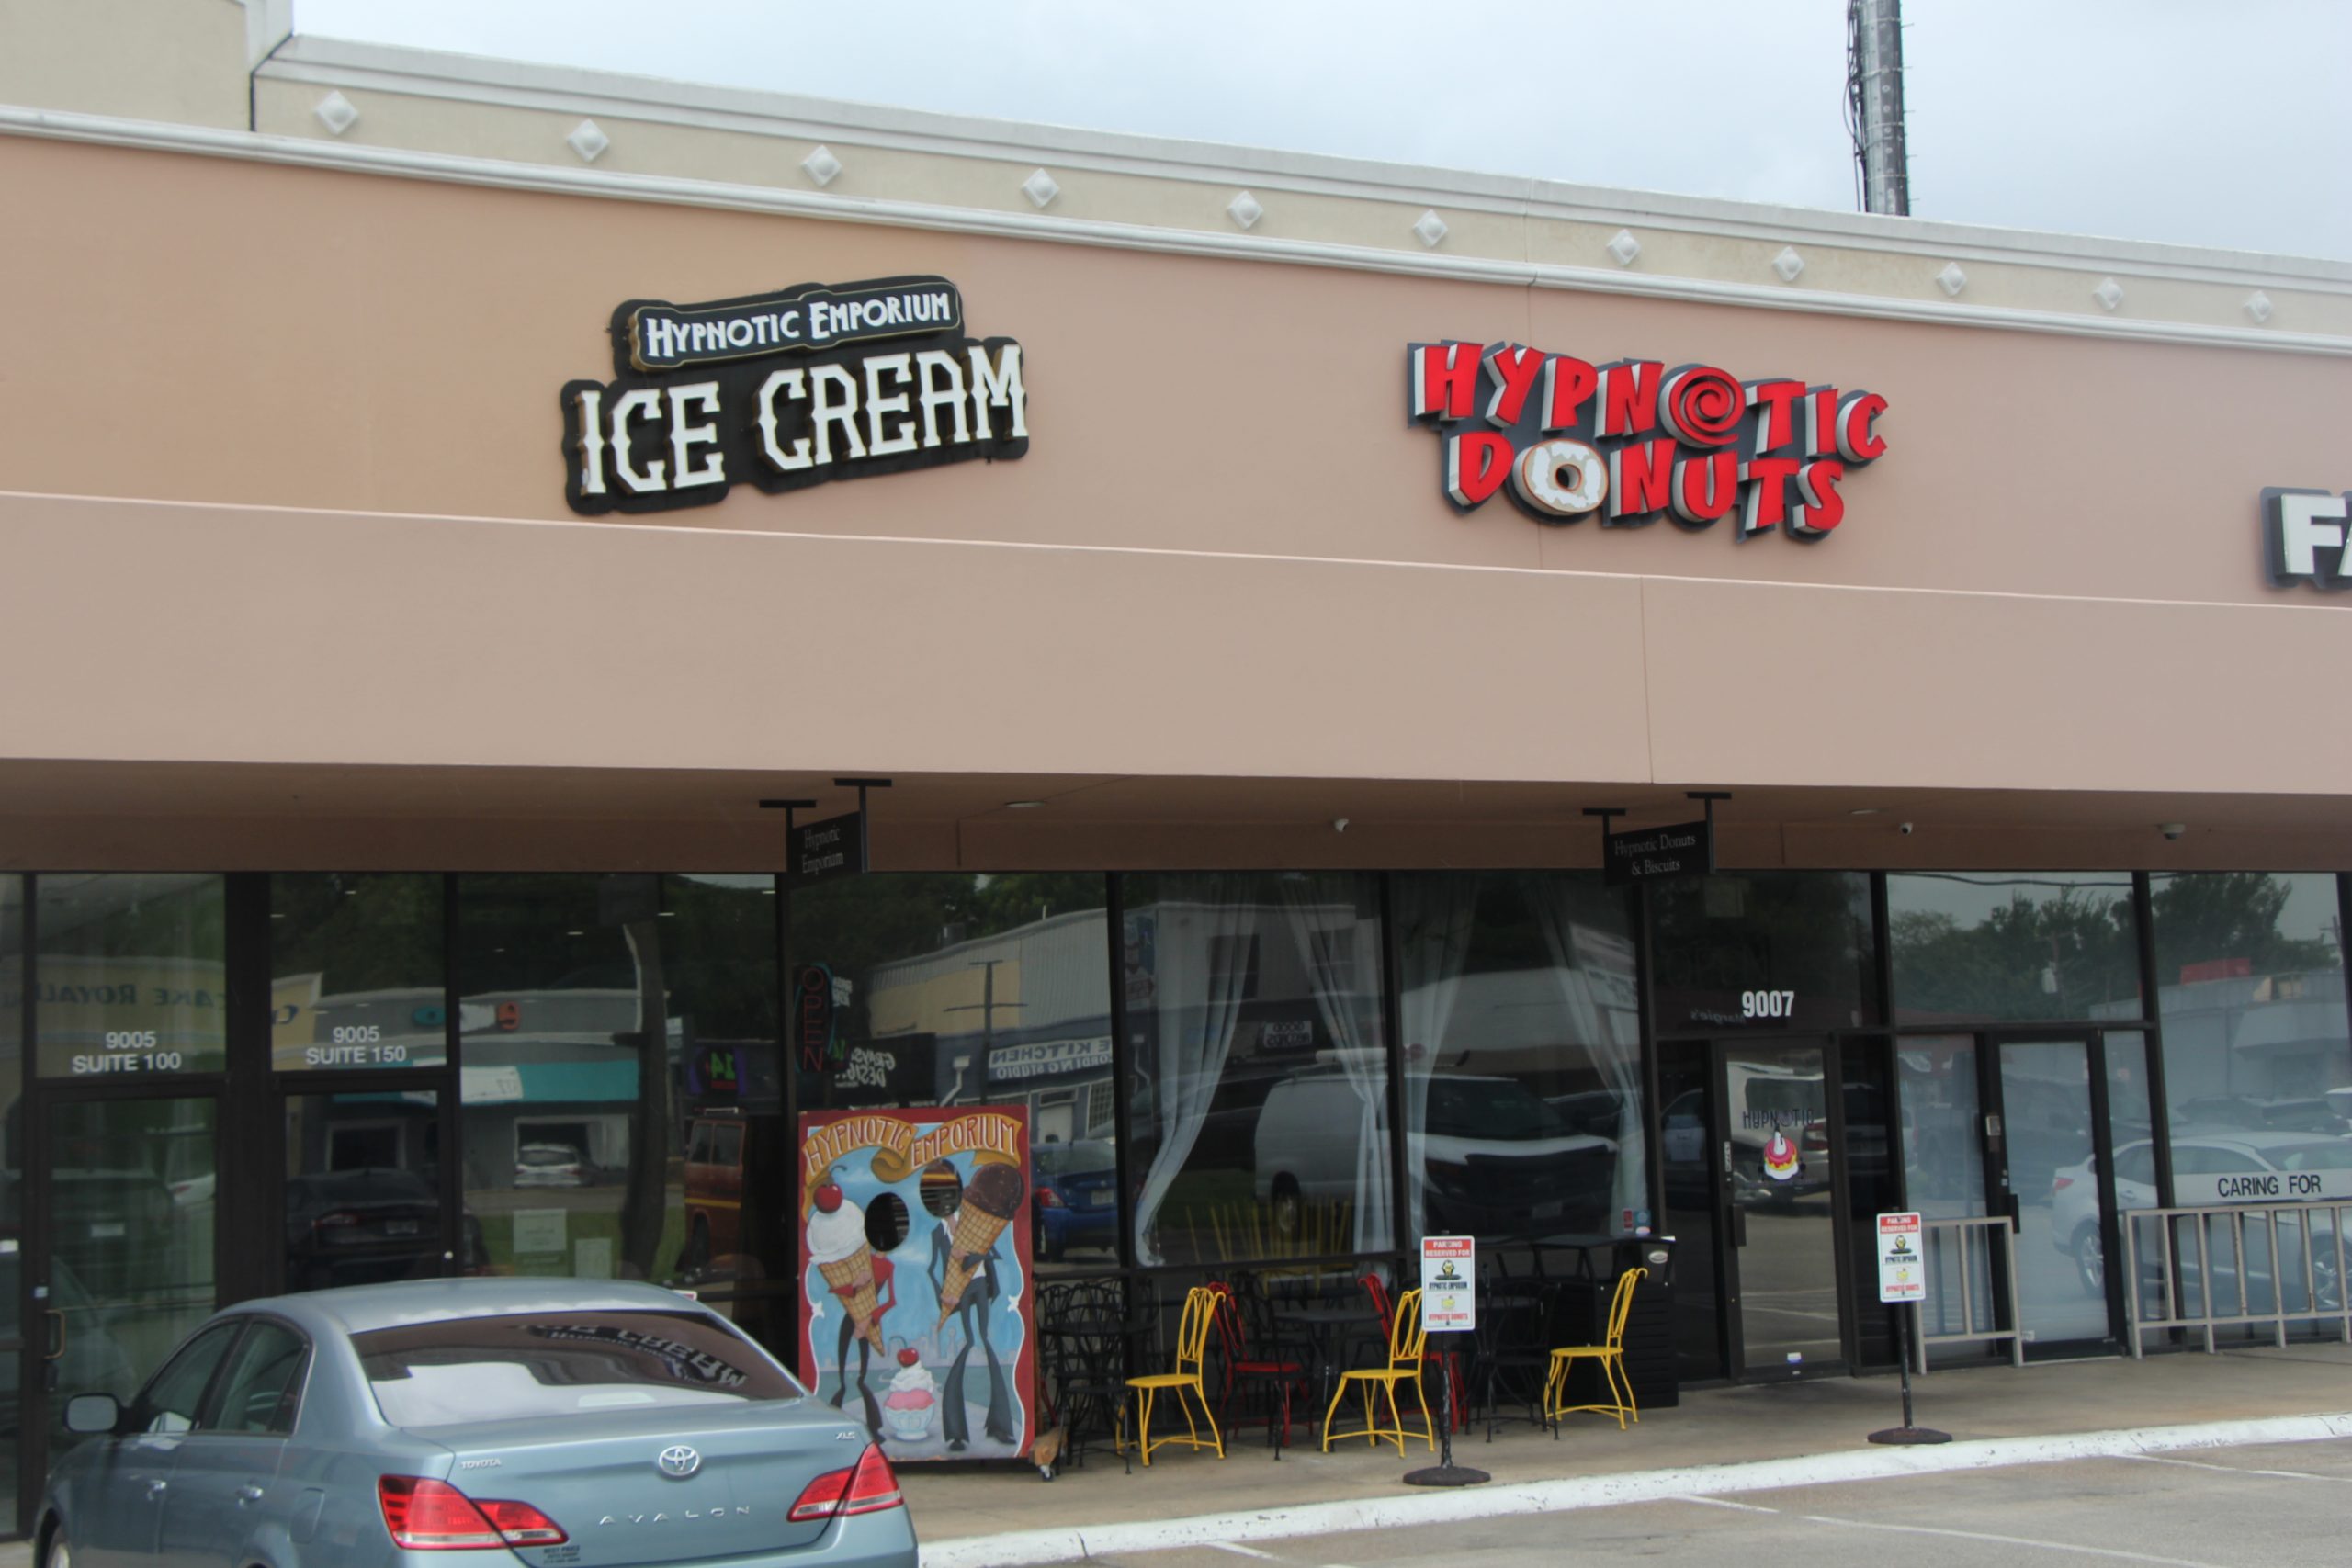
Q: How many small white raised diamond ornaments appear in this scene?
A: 11